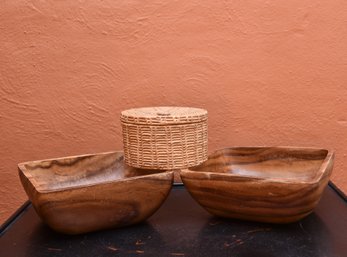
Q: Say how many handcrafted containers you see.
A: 3